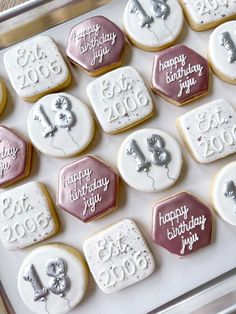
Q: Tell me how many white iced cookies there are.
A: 12